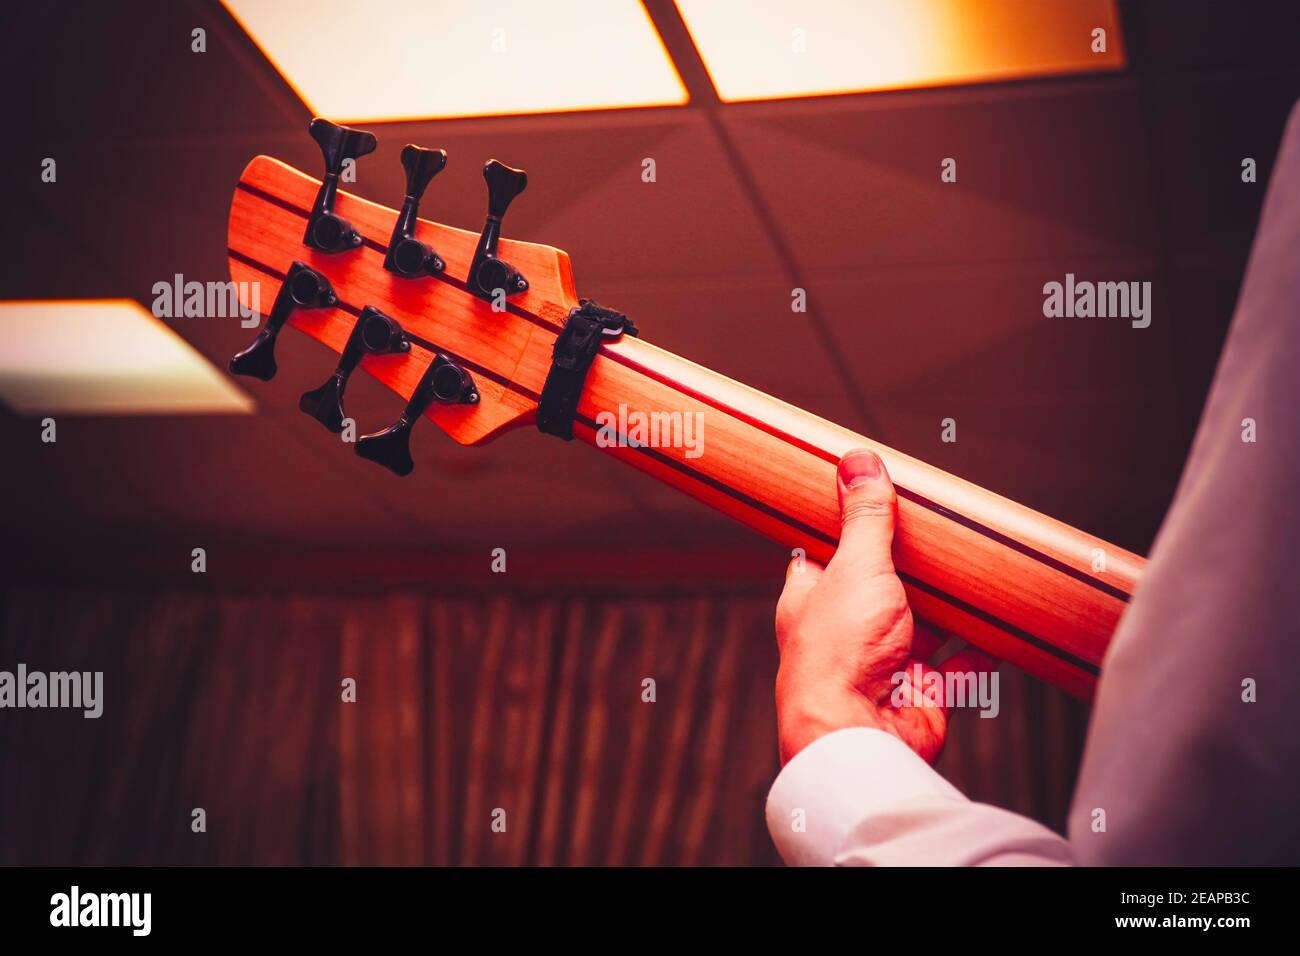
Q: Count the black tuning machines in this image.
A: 6